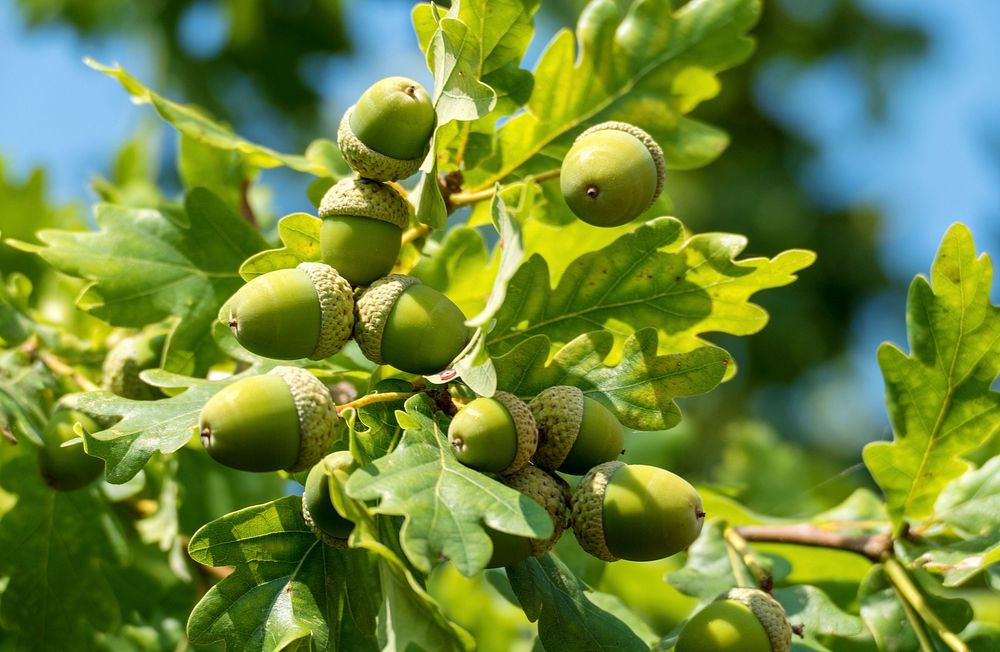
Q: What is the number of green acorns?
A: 14